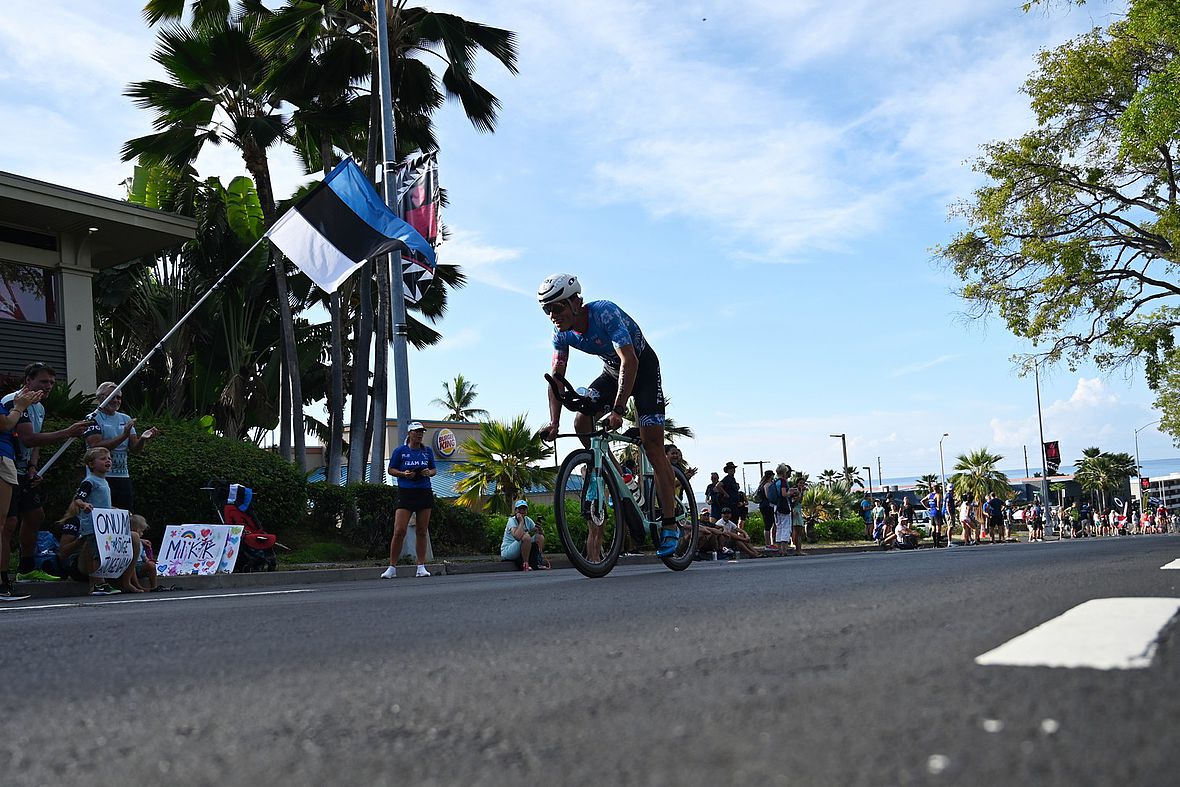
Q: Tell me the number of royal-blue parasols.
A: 0